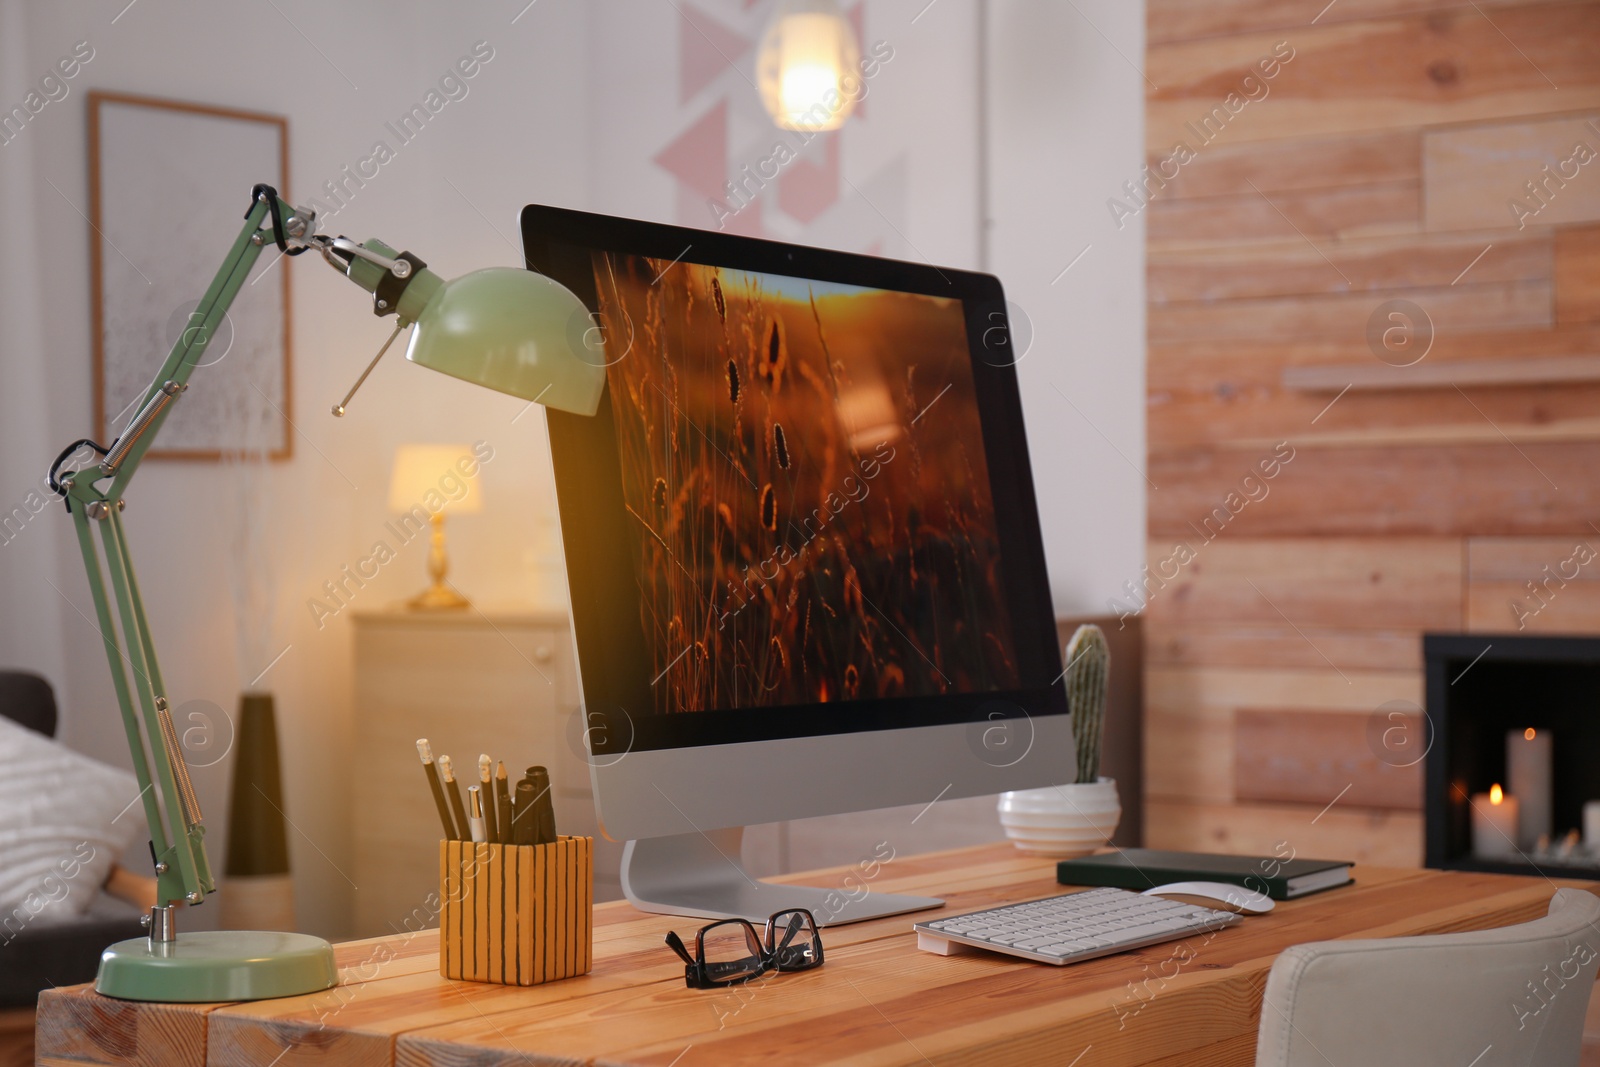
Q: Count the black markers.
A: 2